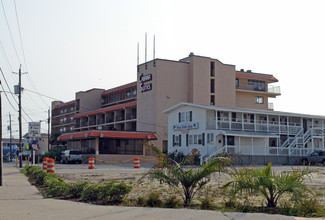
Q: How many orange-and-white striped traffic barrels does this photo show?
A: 5